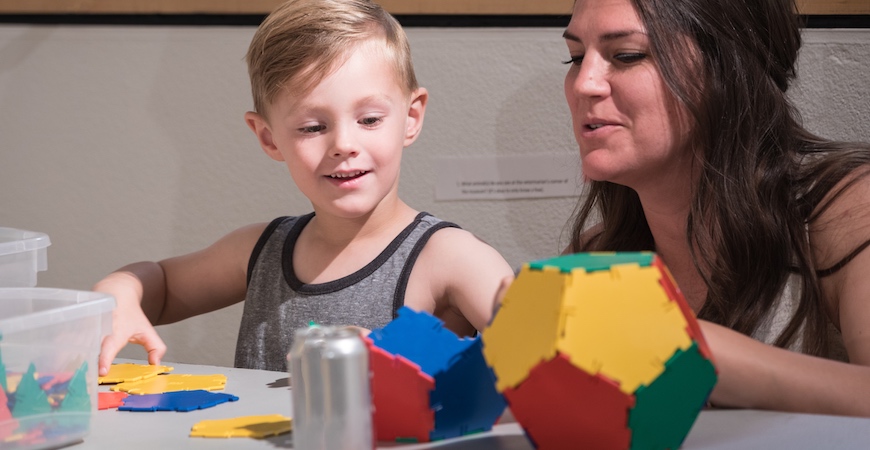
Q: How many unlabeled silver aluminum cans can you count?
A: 1